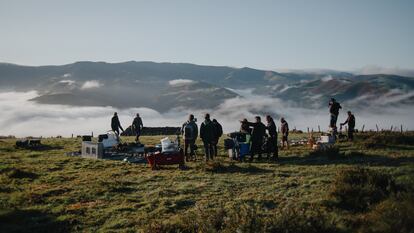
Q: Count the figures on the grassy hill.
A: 11